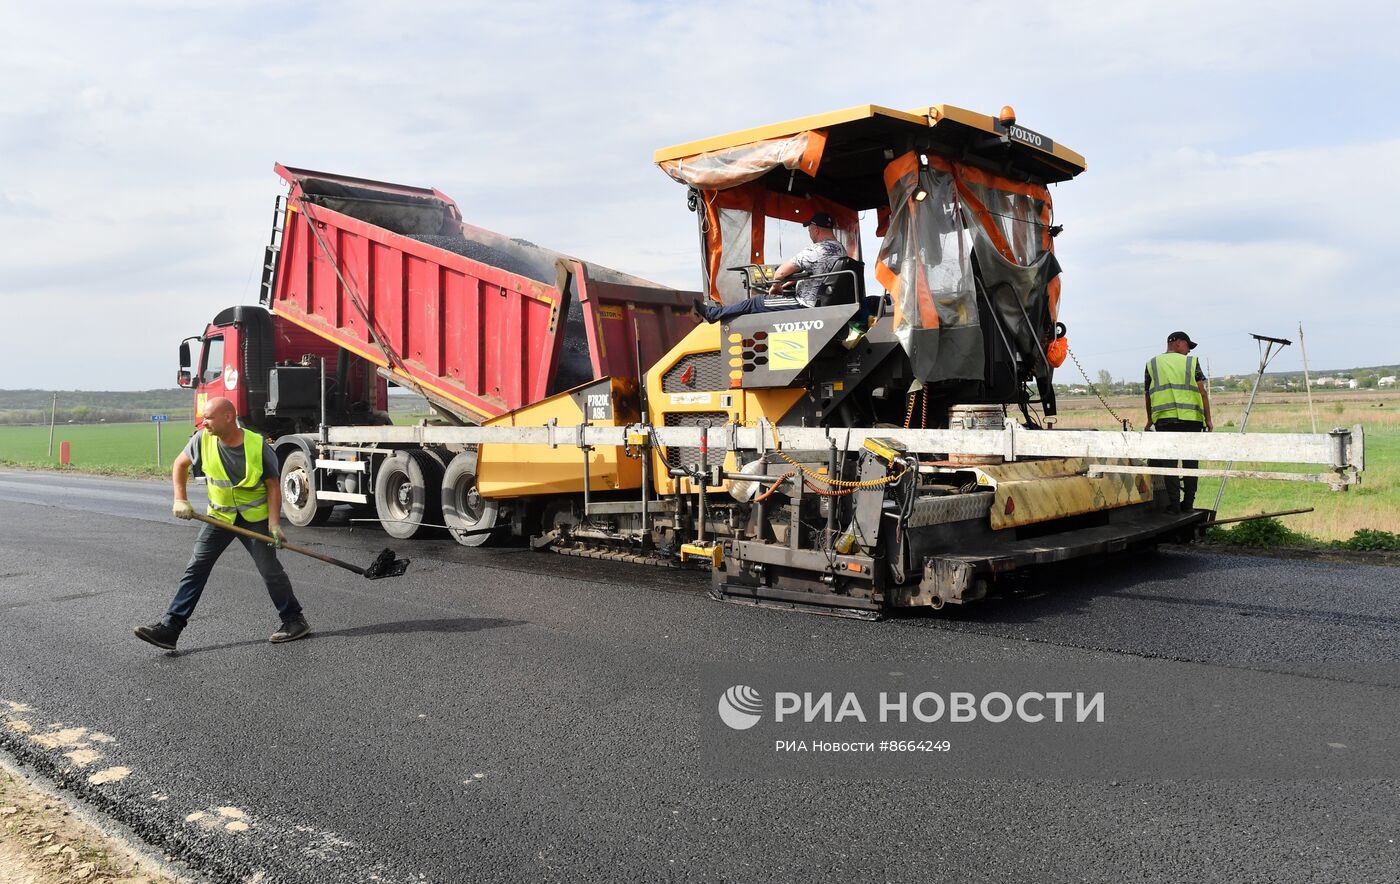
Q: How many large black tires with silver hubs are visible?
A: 3